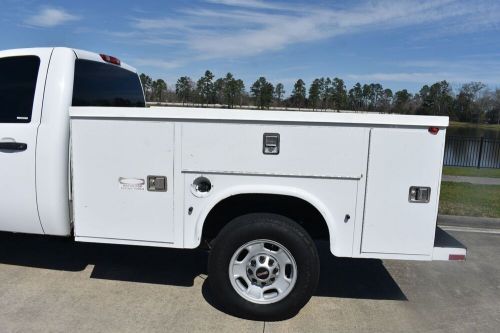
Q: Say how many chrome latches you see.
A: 3